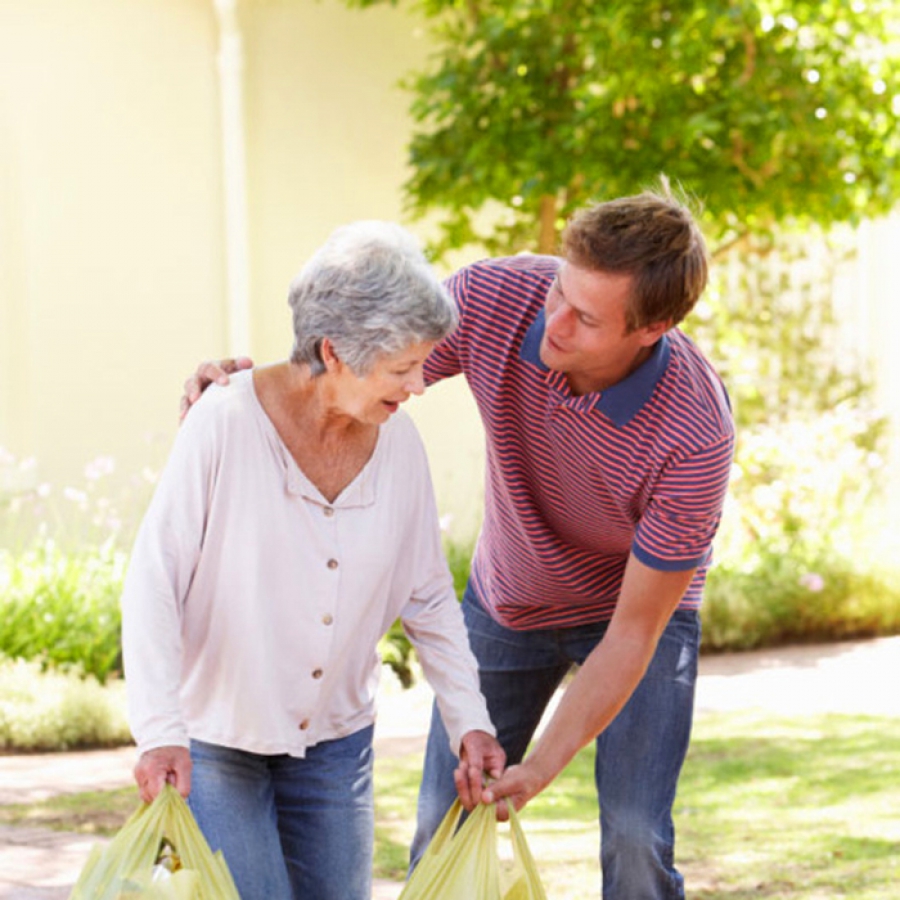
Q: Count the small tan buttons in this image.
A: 5